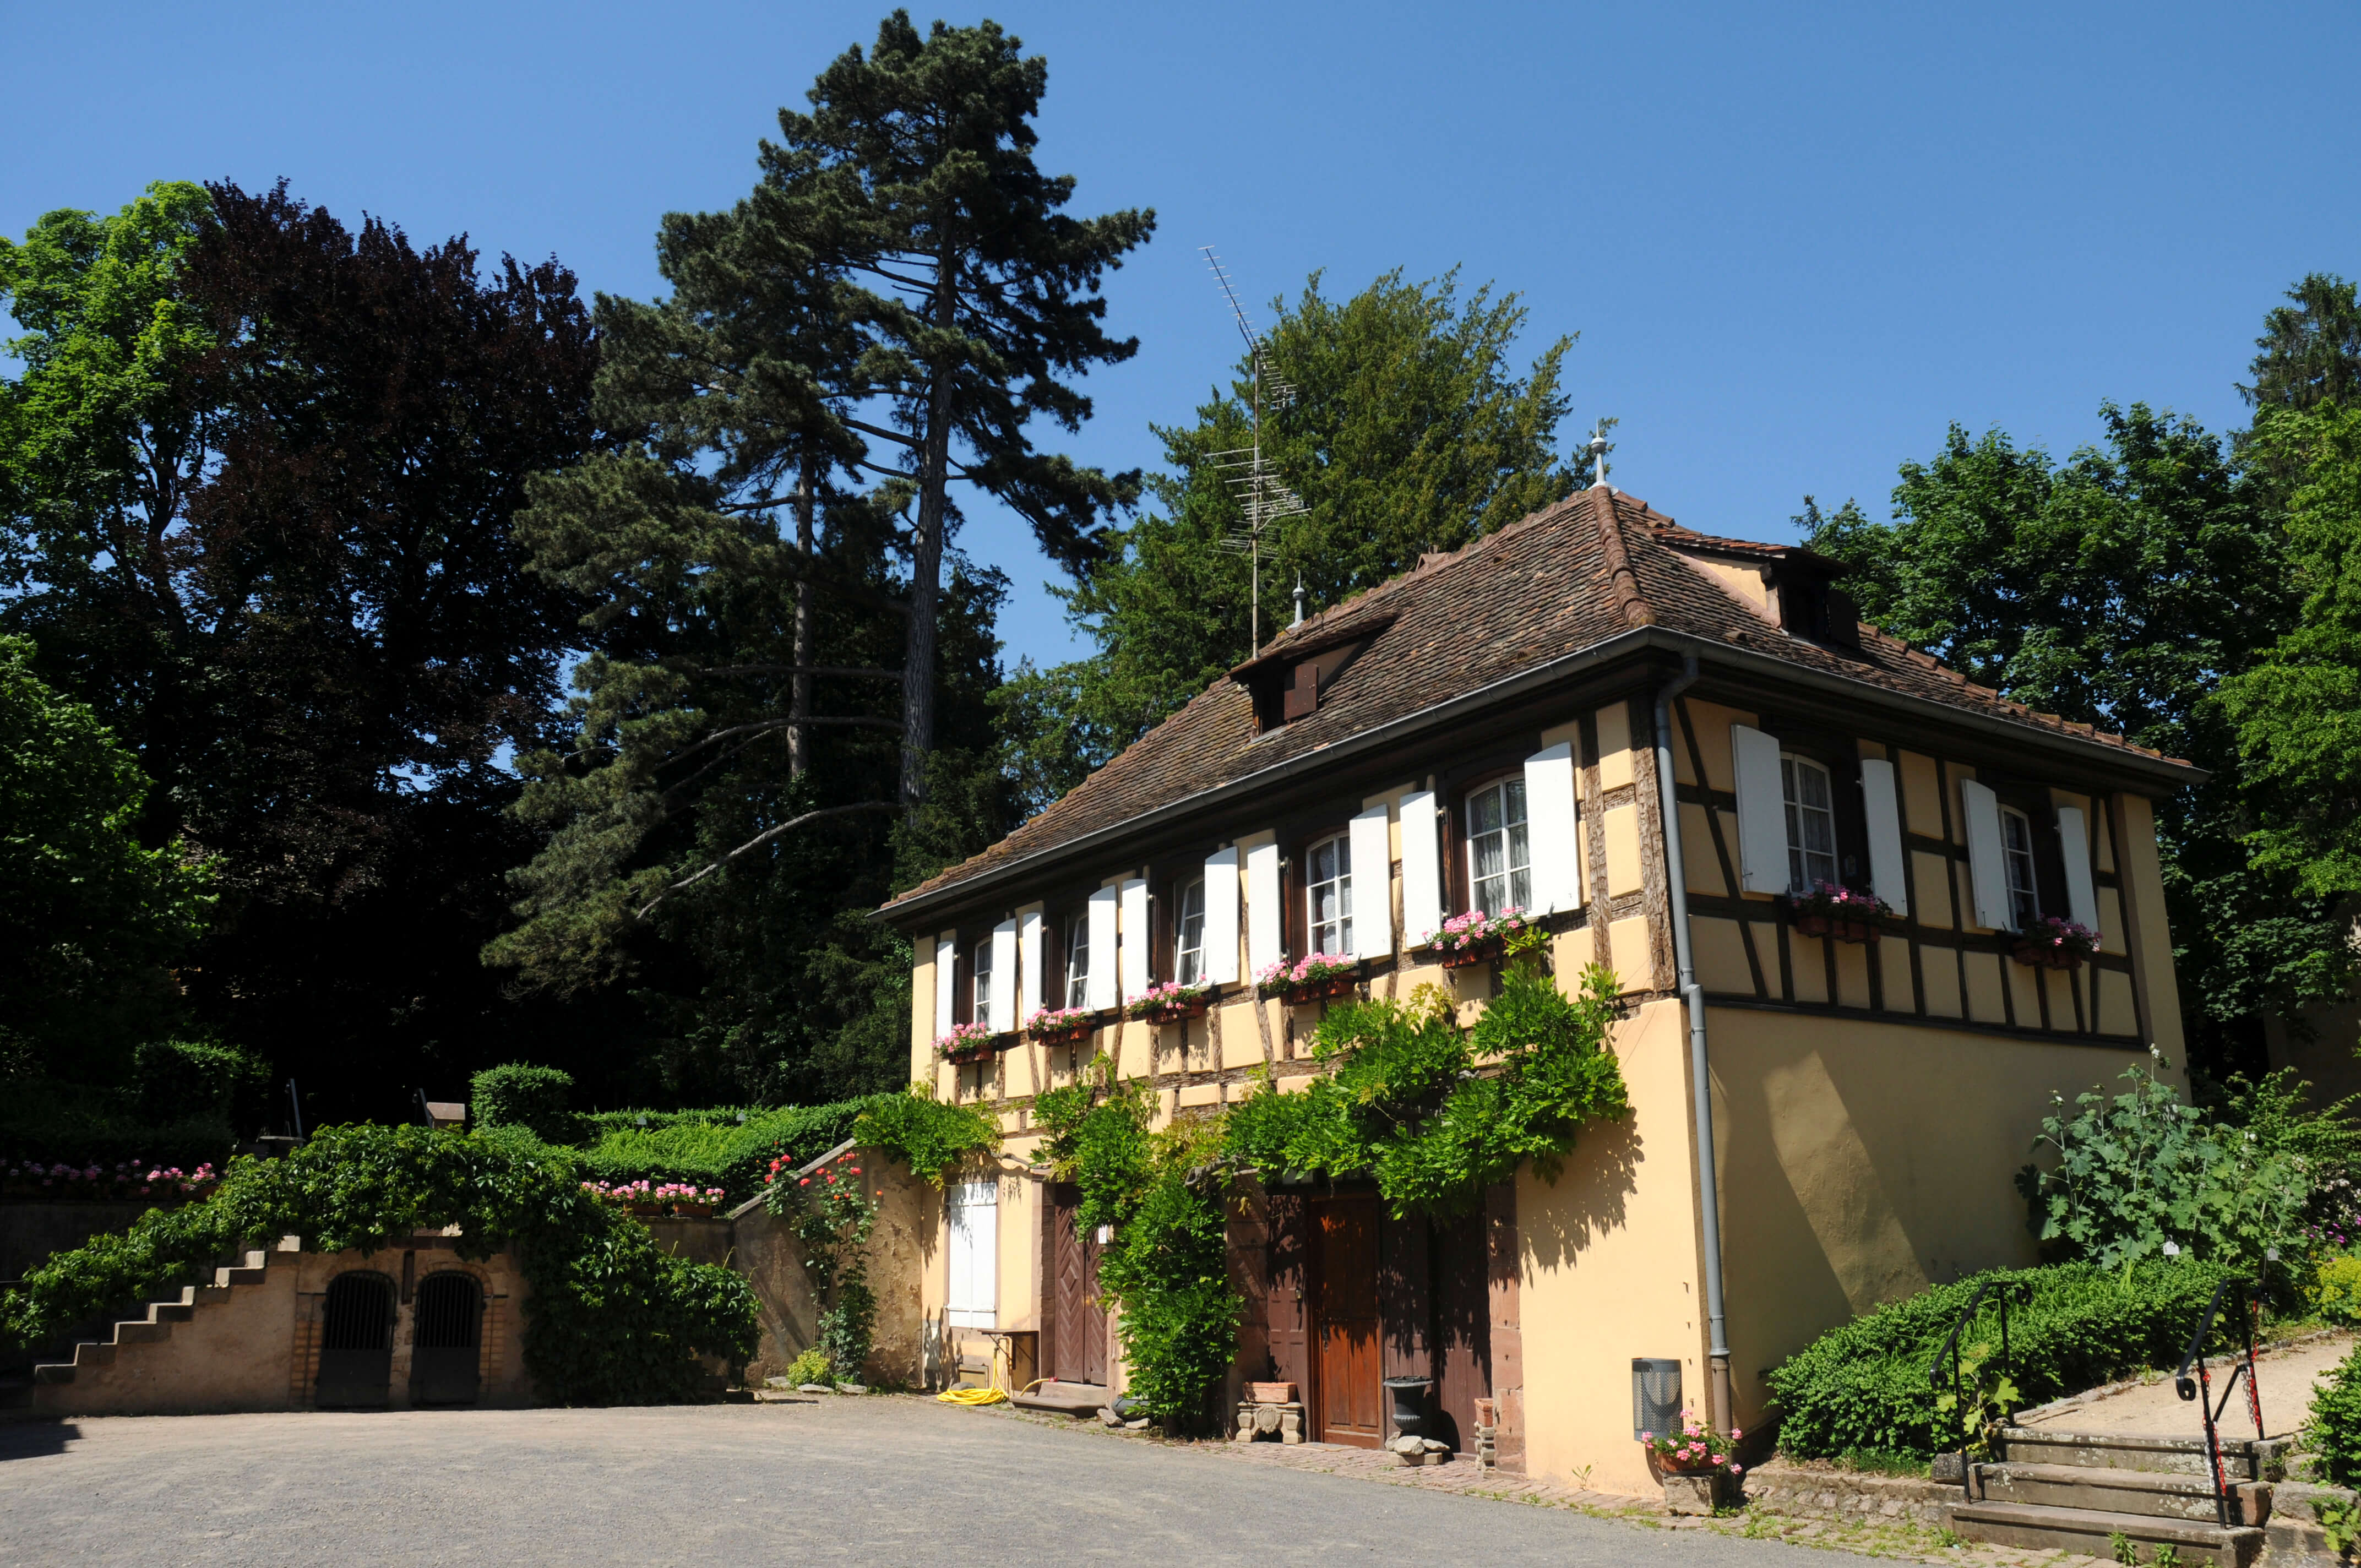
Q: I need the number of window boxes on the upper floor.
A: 7